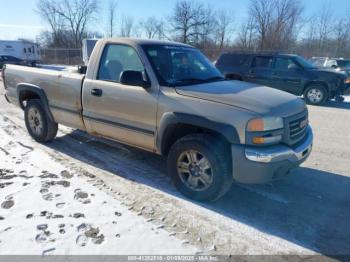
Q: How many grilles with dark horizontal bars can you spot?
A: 1